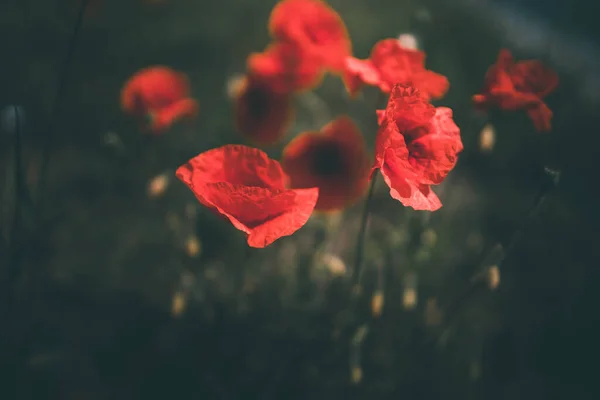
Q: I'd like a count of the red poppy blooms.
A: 9